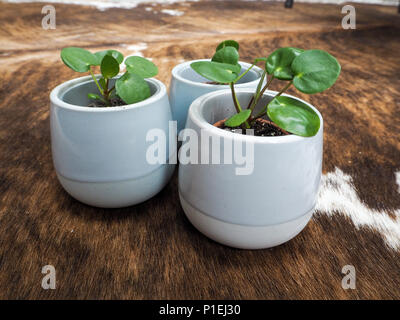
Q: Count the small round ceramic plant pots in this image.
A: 3